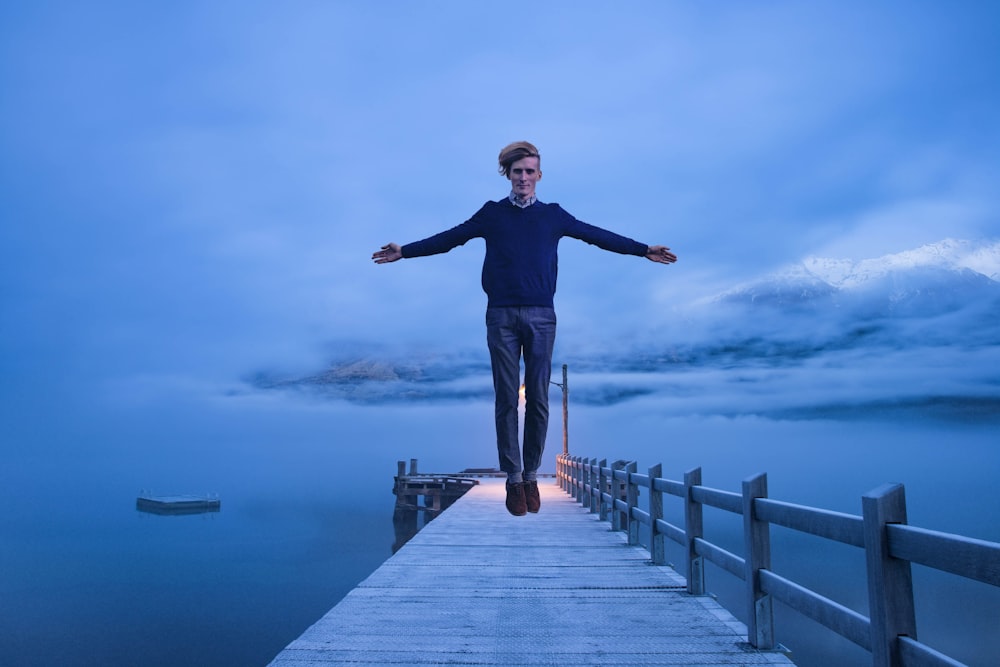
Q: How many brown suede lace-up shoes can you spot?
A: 2